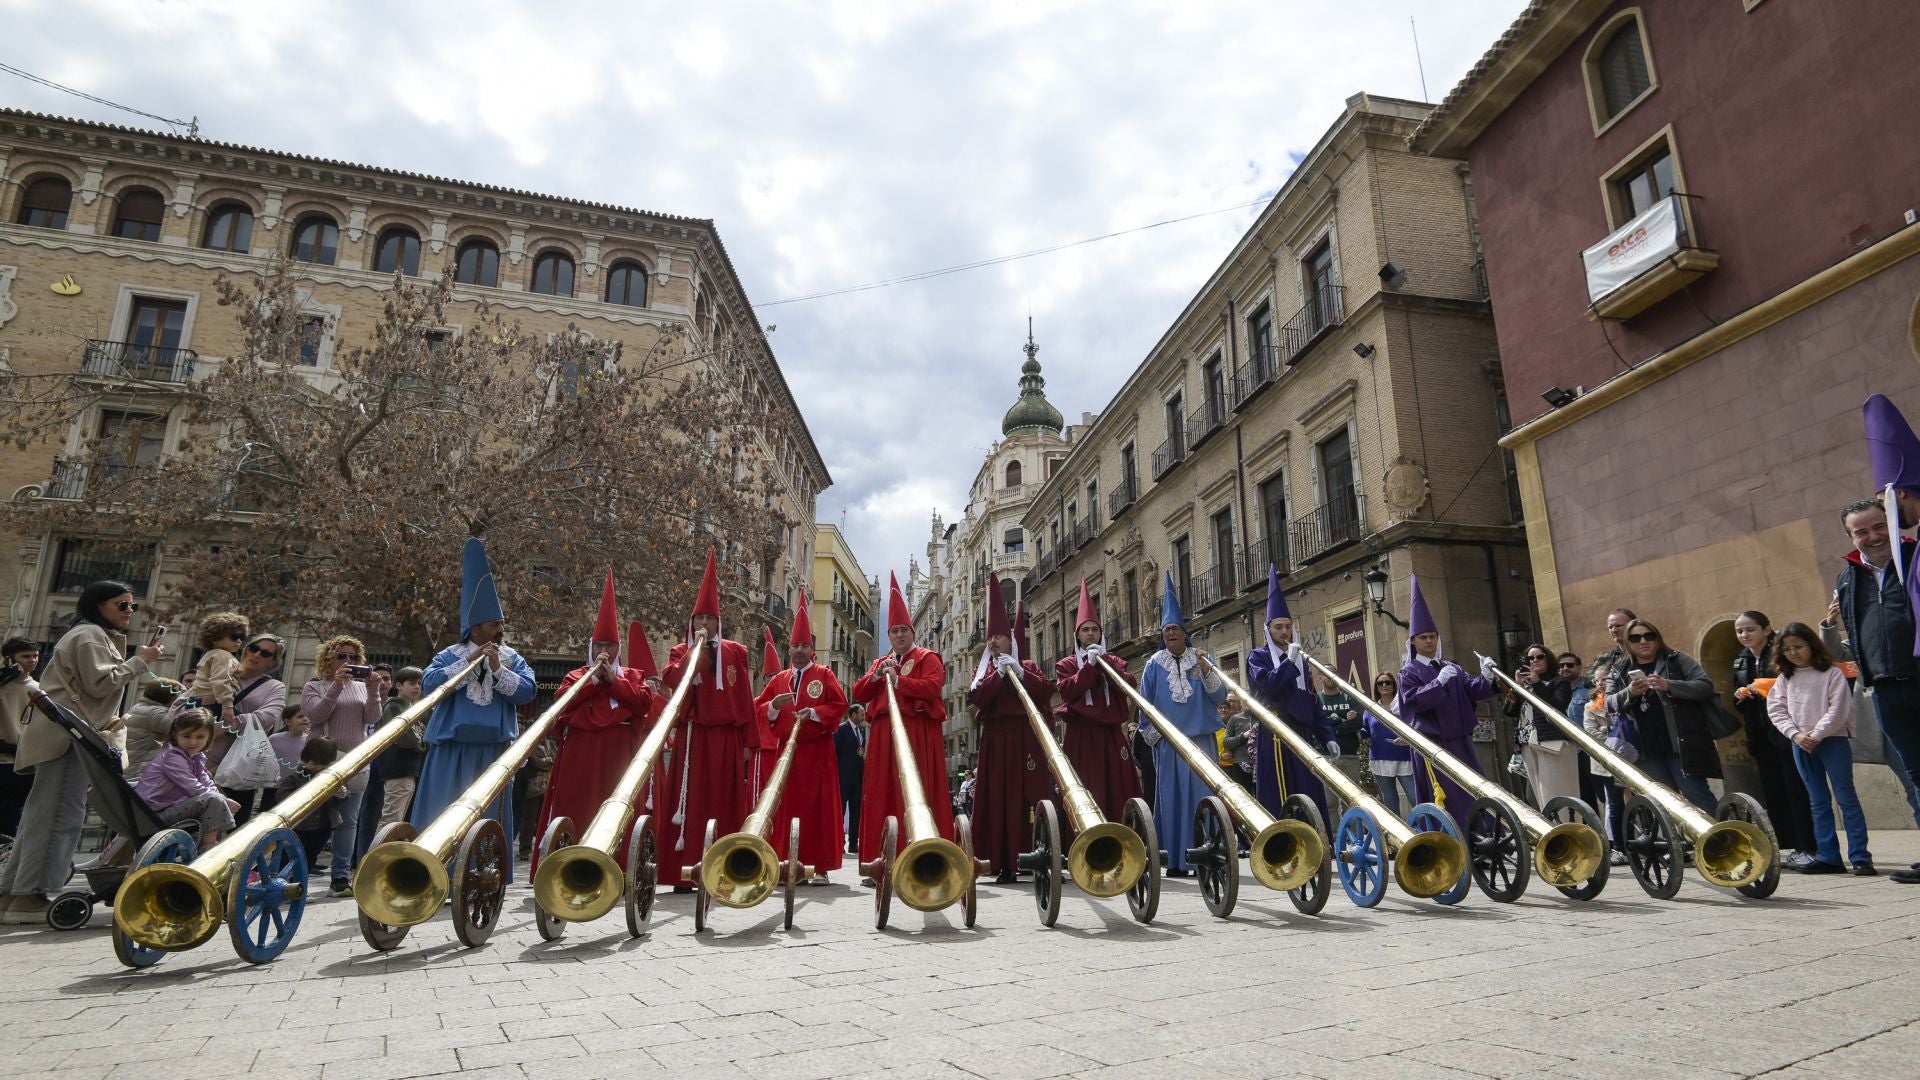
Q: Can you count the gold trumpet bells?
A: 10